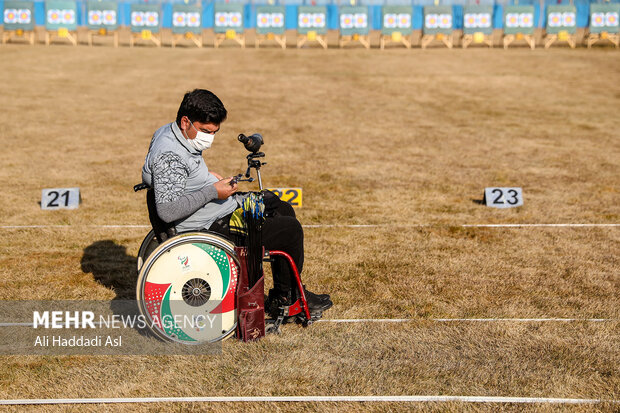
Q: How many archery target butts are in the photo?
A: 15